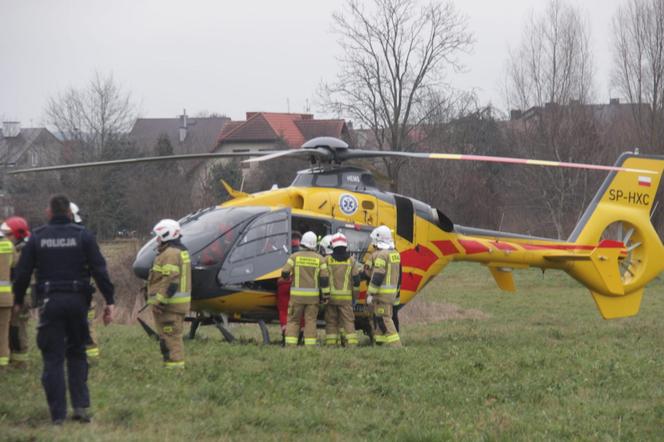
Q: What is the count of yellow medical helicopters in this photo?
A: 1